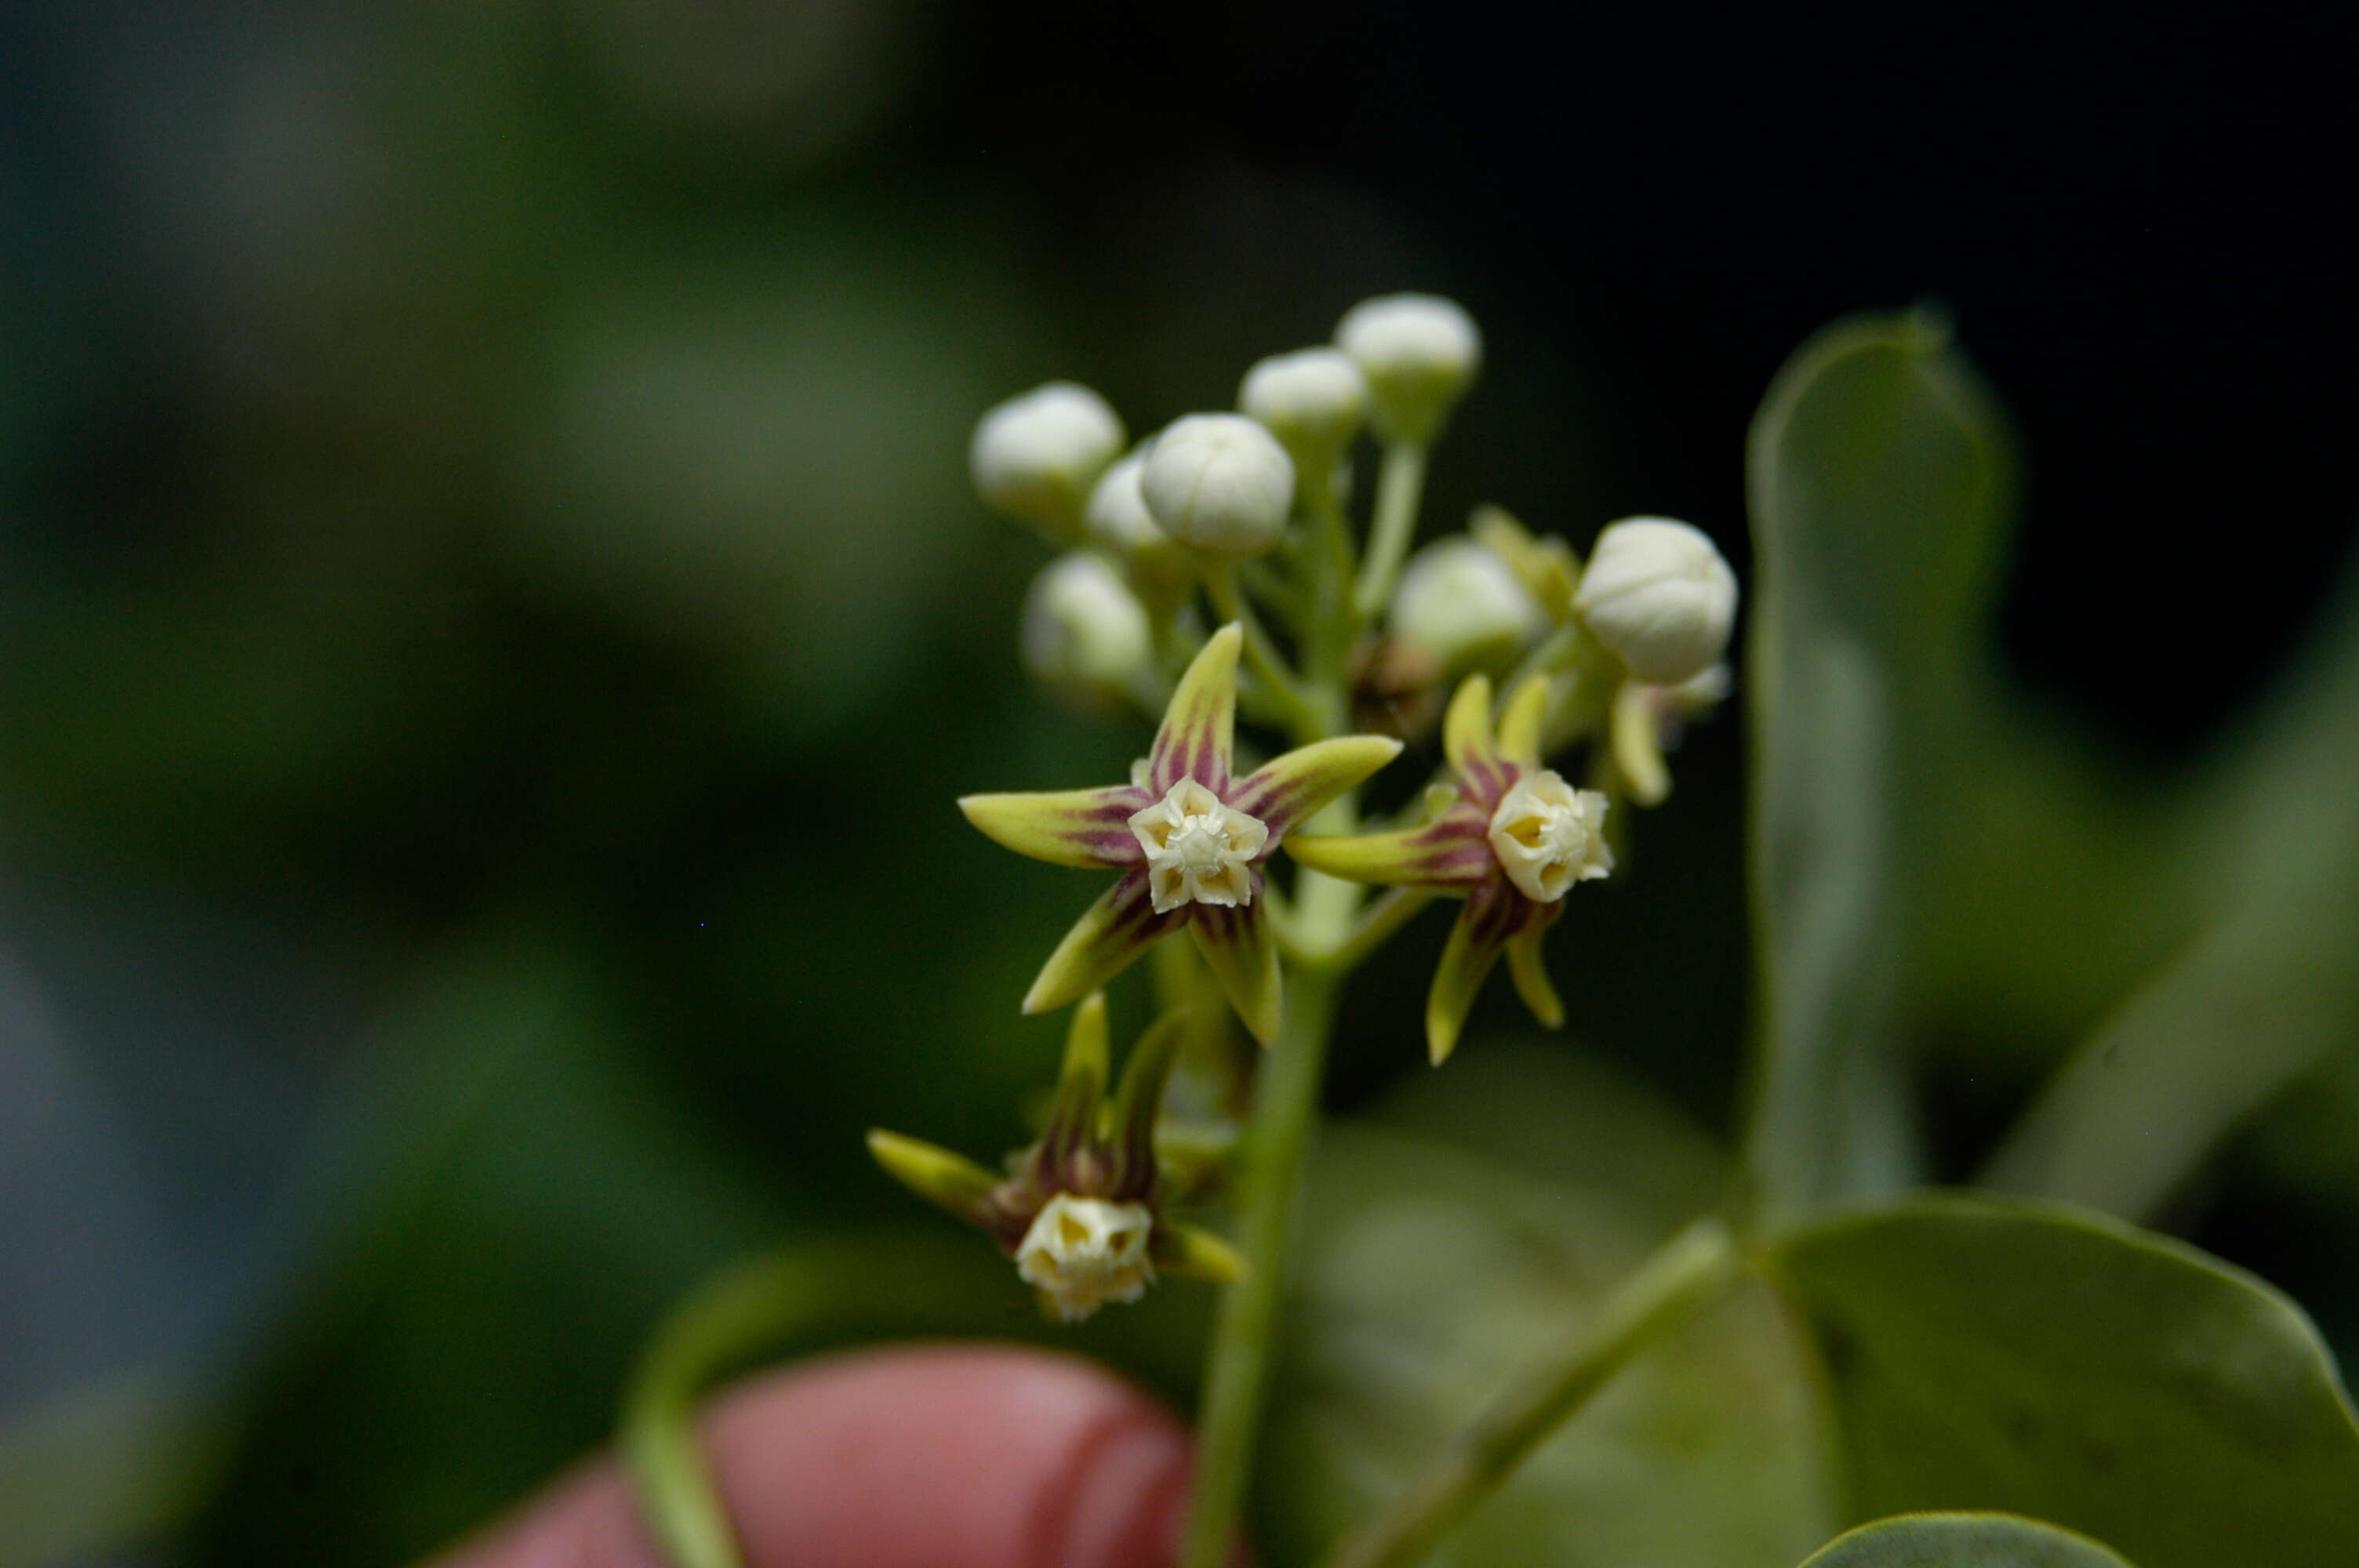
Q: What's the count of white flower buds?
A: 8